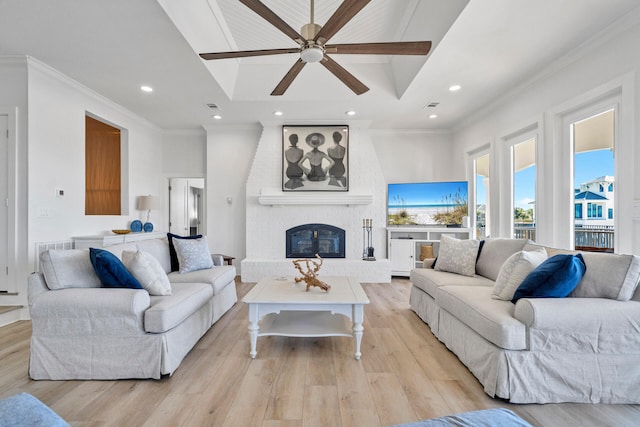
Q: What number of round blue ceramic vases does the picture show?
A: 2